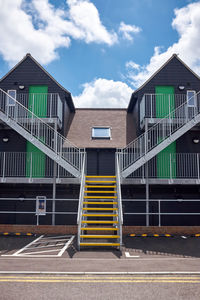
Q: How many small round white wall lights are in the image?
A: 4